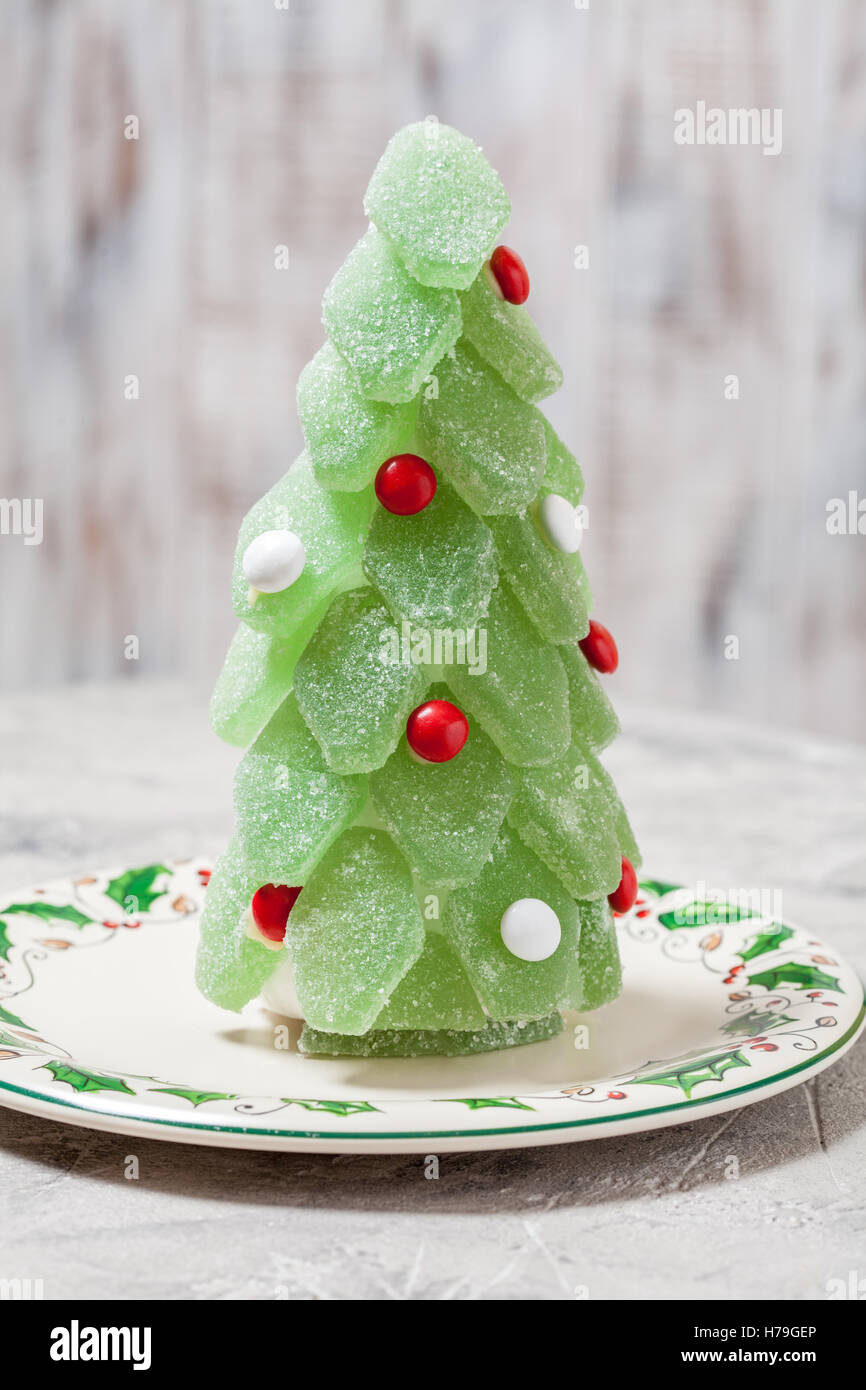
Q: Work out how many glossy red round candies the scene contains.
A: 6